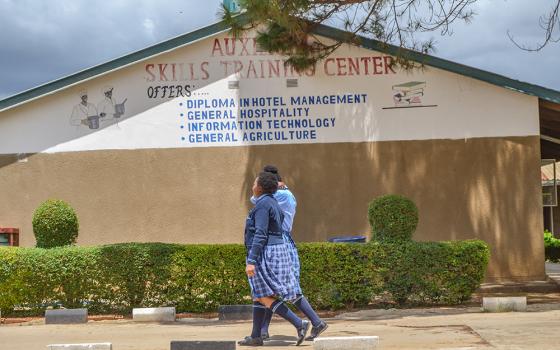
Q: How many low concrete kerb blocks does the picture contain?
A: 7